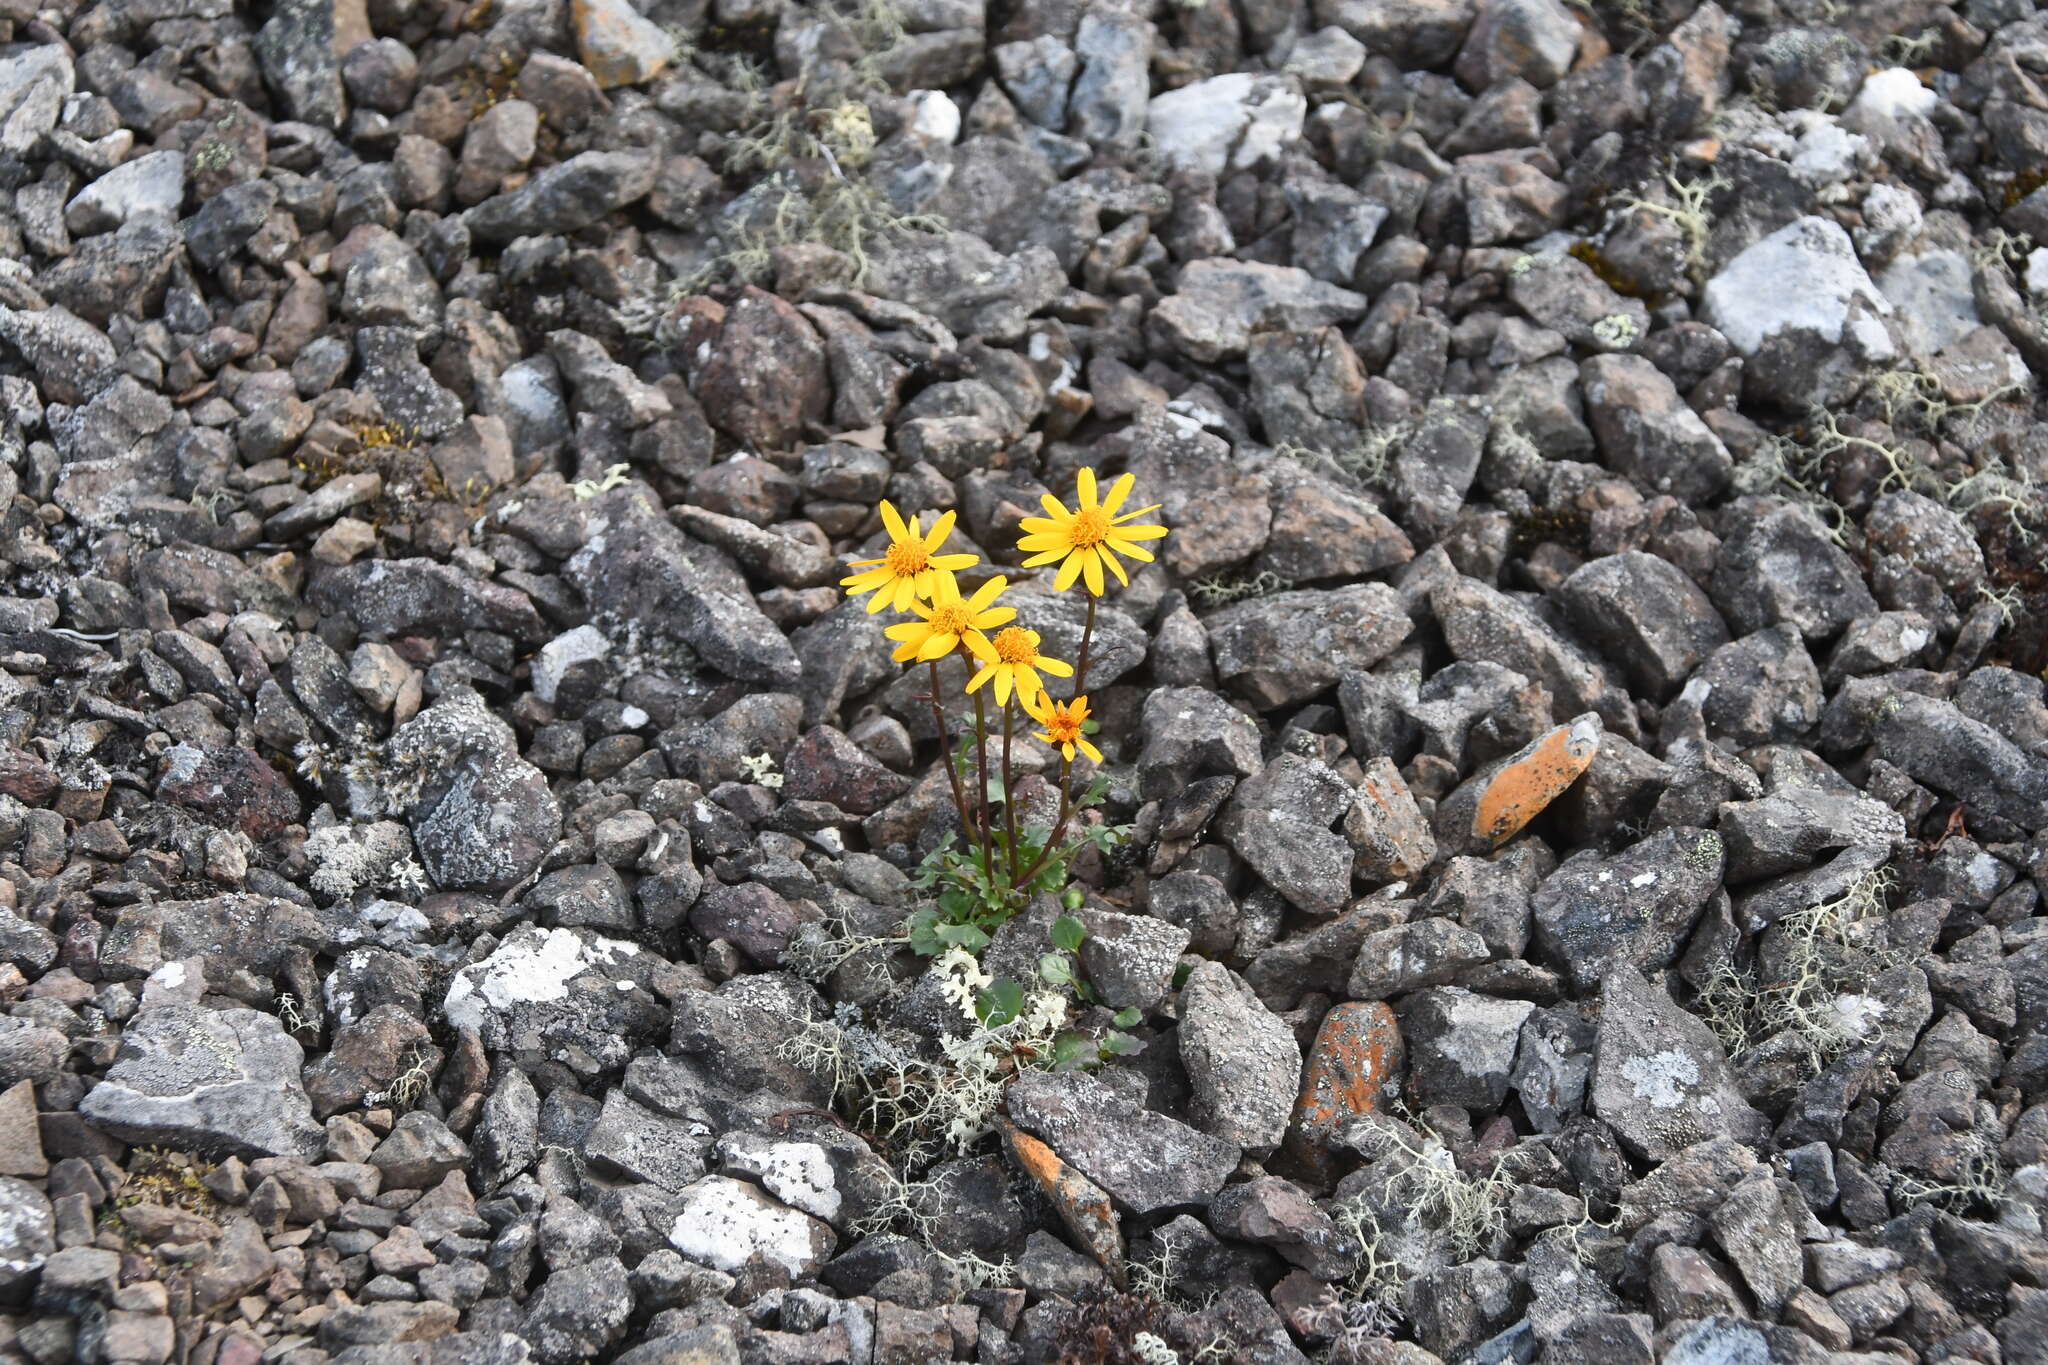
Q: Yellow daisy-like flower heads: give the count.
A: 5